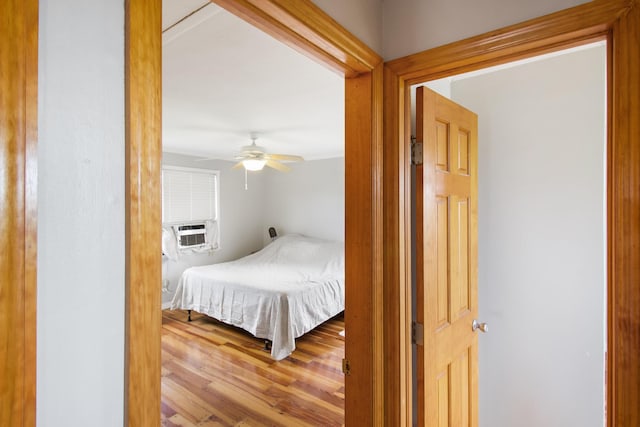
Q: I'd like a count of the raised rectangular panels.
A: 6